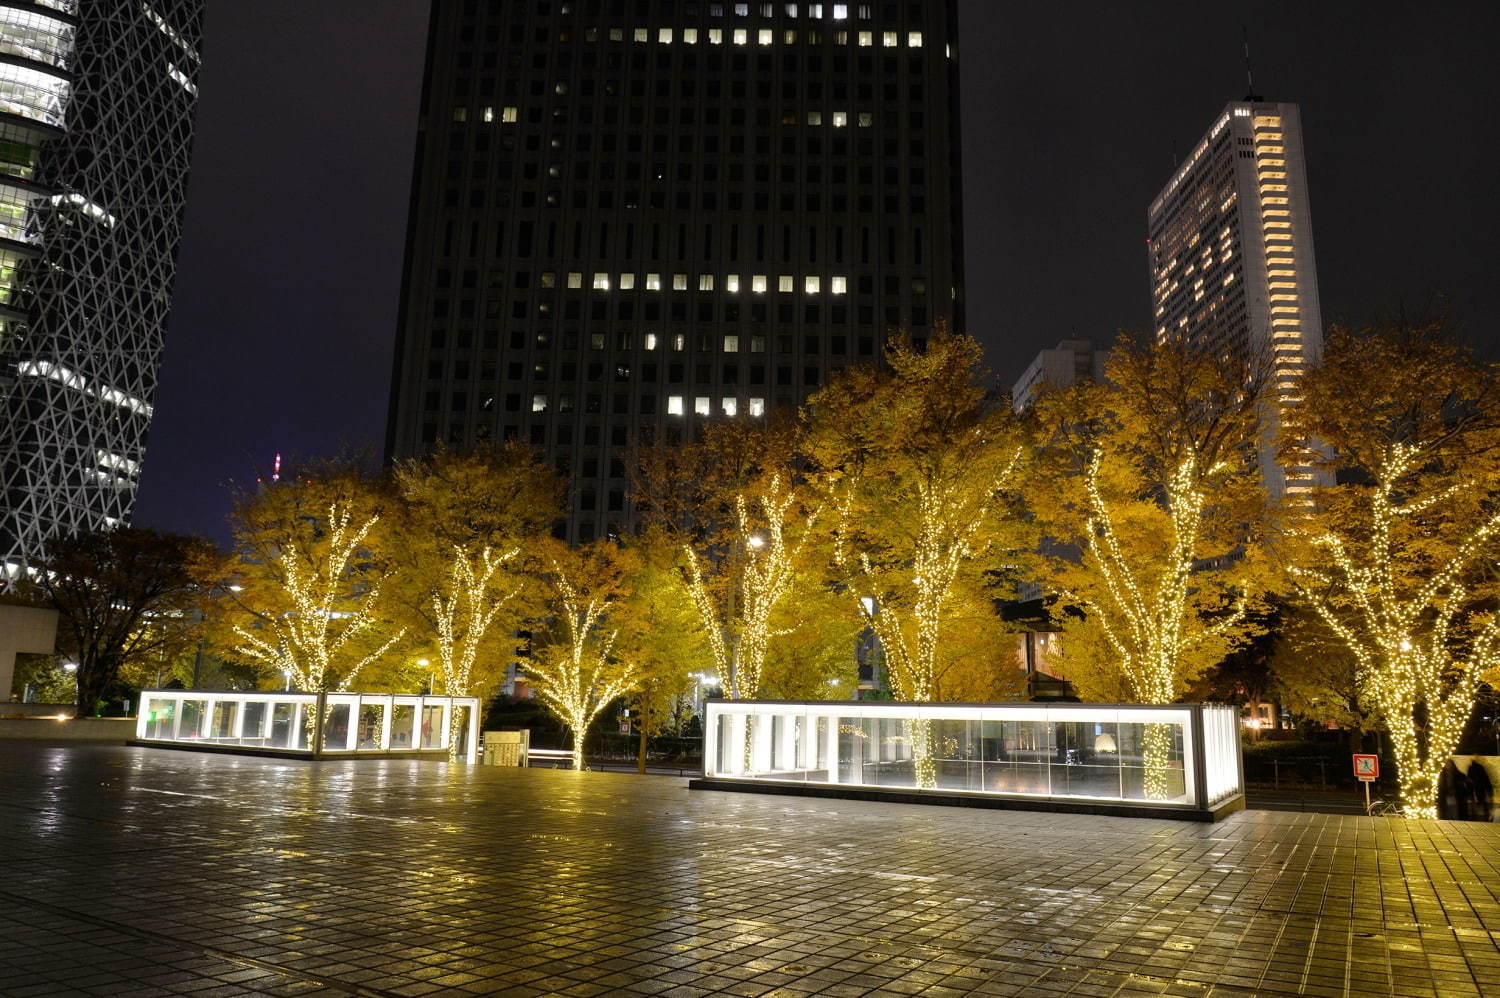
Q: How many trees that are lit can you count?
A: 7